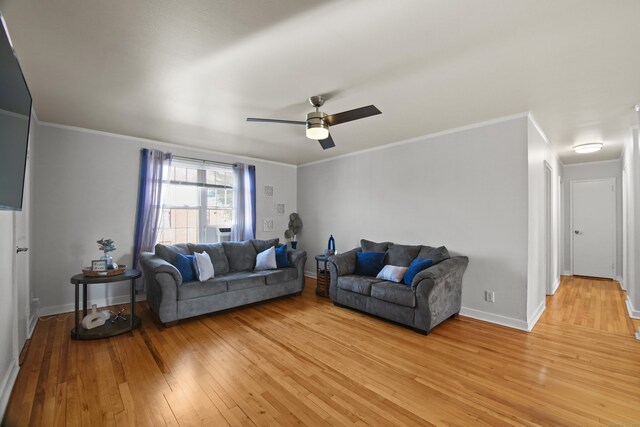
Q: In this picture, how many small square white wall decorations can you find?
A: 3